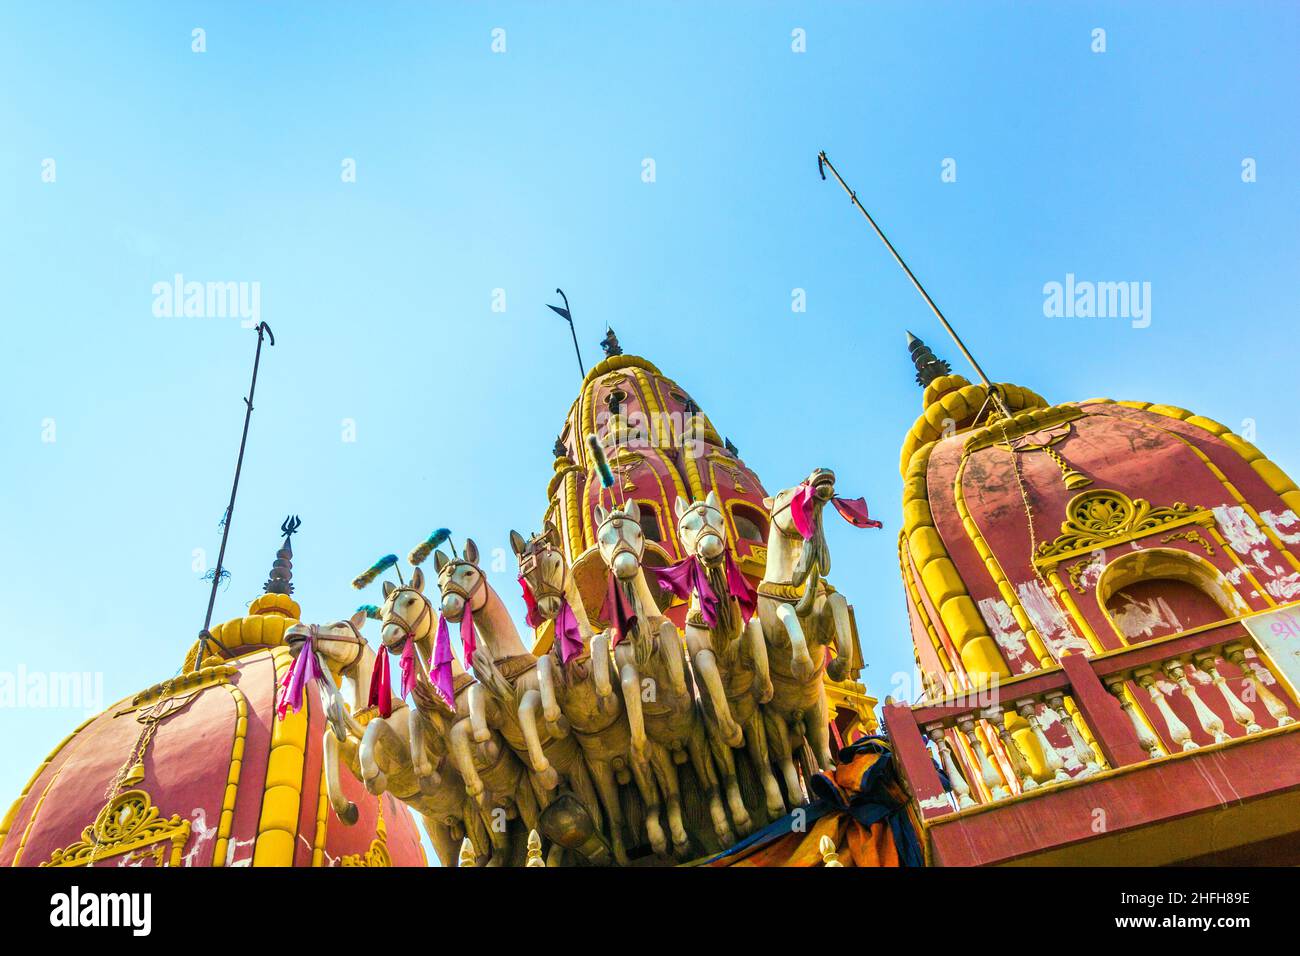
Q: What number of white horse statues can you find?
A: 7